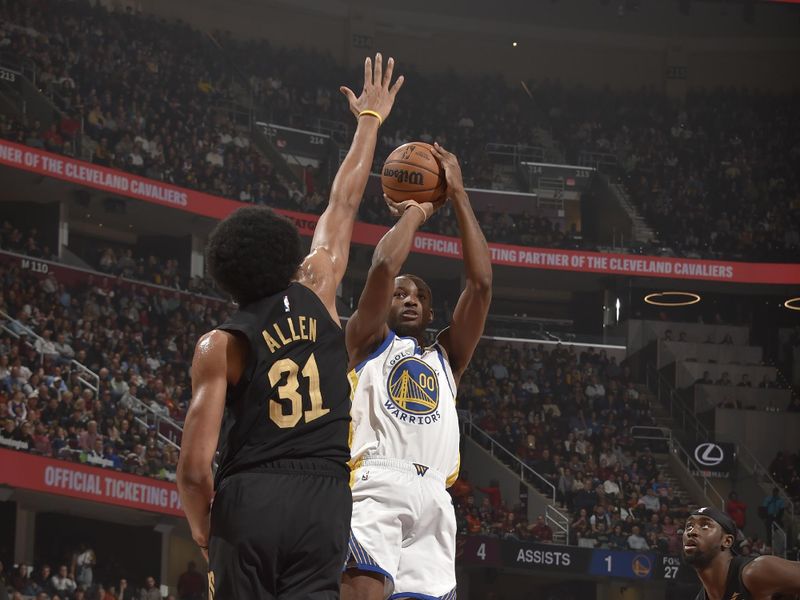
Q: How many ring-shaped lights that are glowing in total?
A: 2